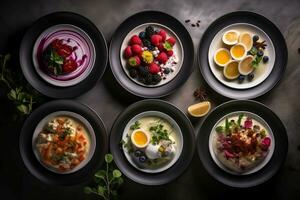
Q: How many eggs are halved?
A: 7